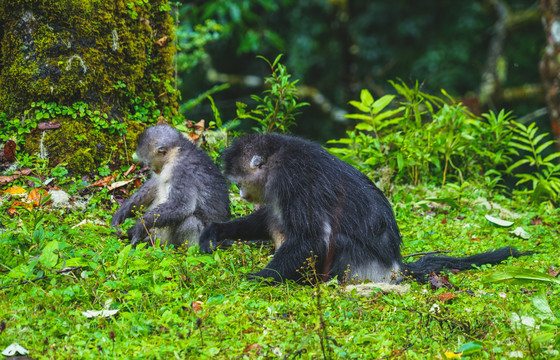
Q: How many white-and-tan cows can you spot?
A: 0